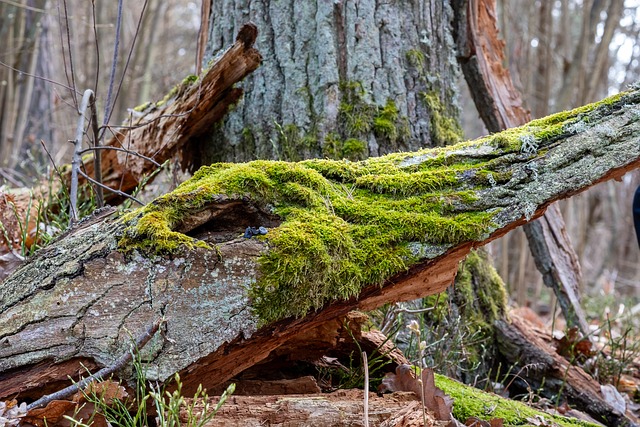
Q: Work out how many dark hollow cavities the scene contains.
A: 1